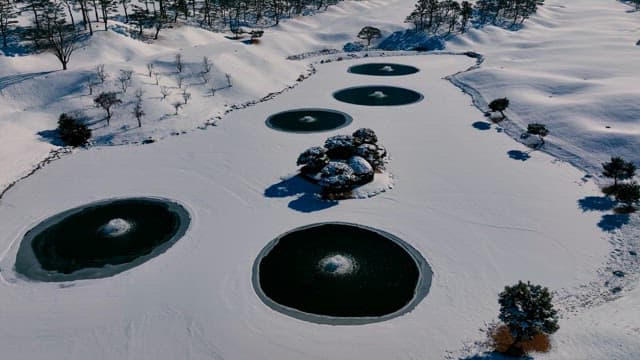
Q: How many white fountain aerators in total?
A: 5